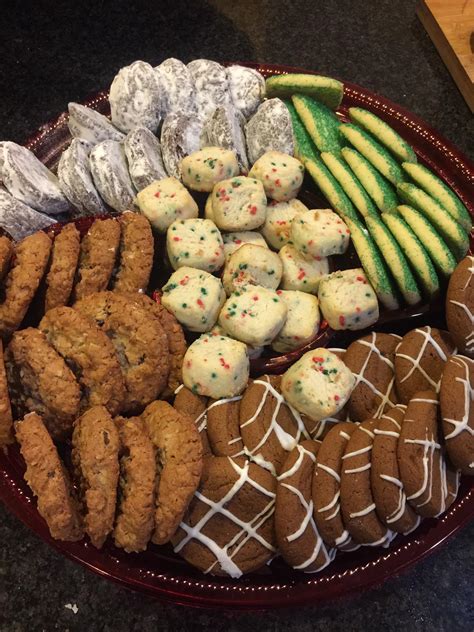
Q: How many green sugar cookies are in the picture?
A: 14